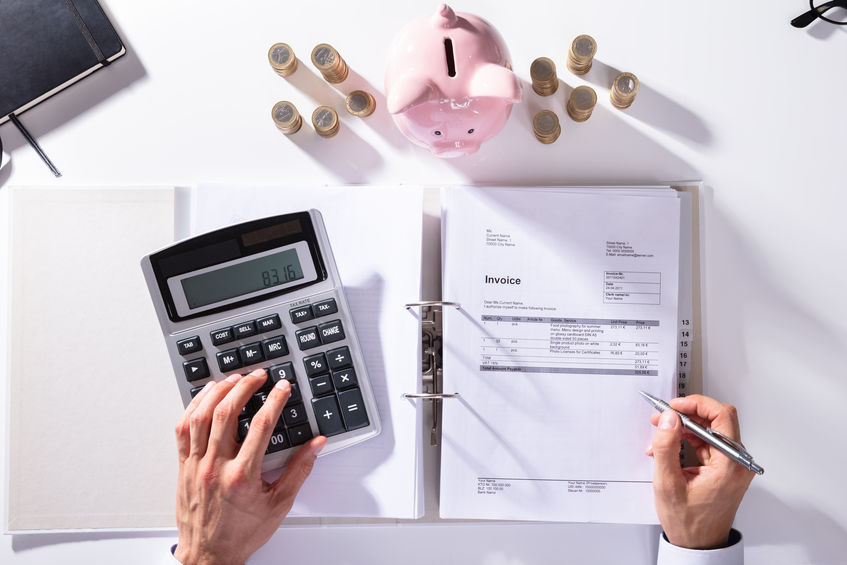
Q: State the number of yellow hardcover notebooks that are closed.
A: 0